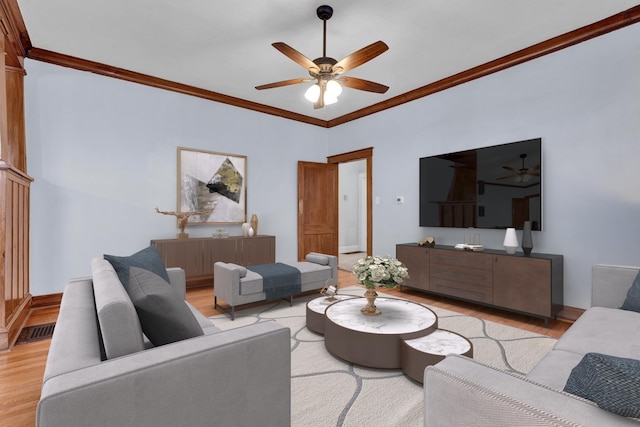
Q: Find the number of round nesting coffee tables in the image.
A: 3